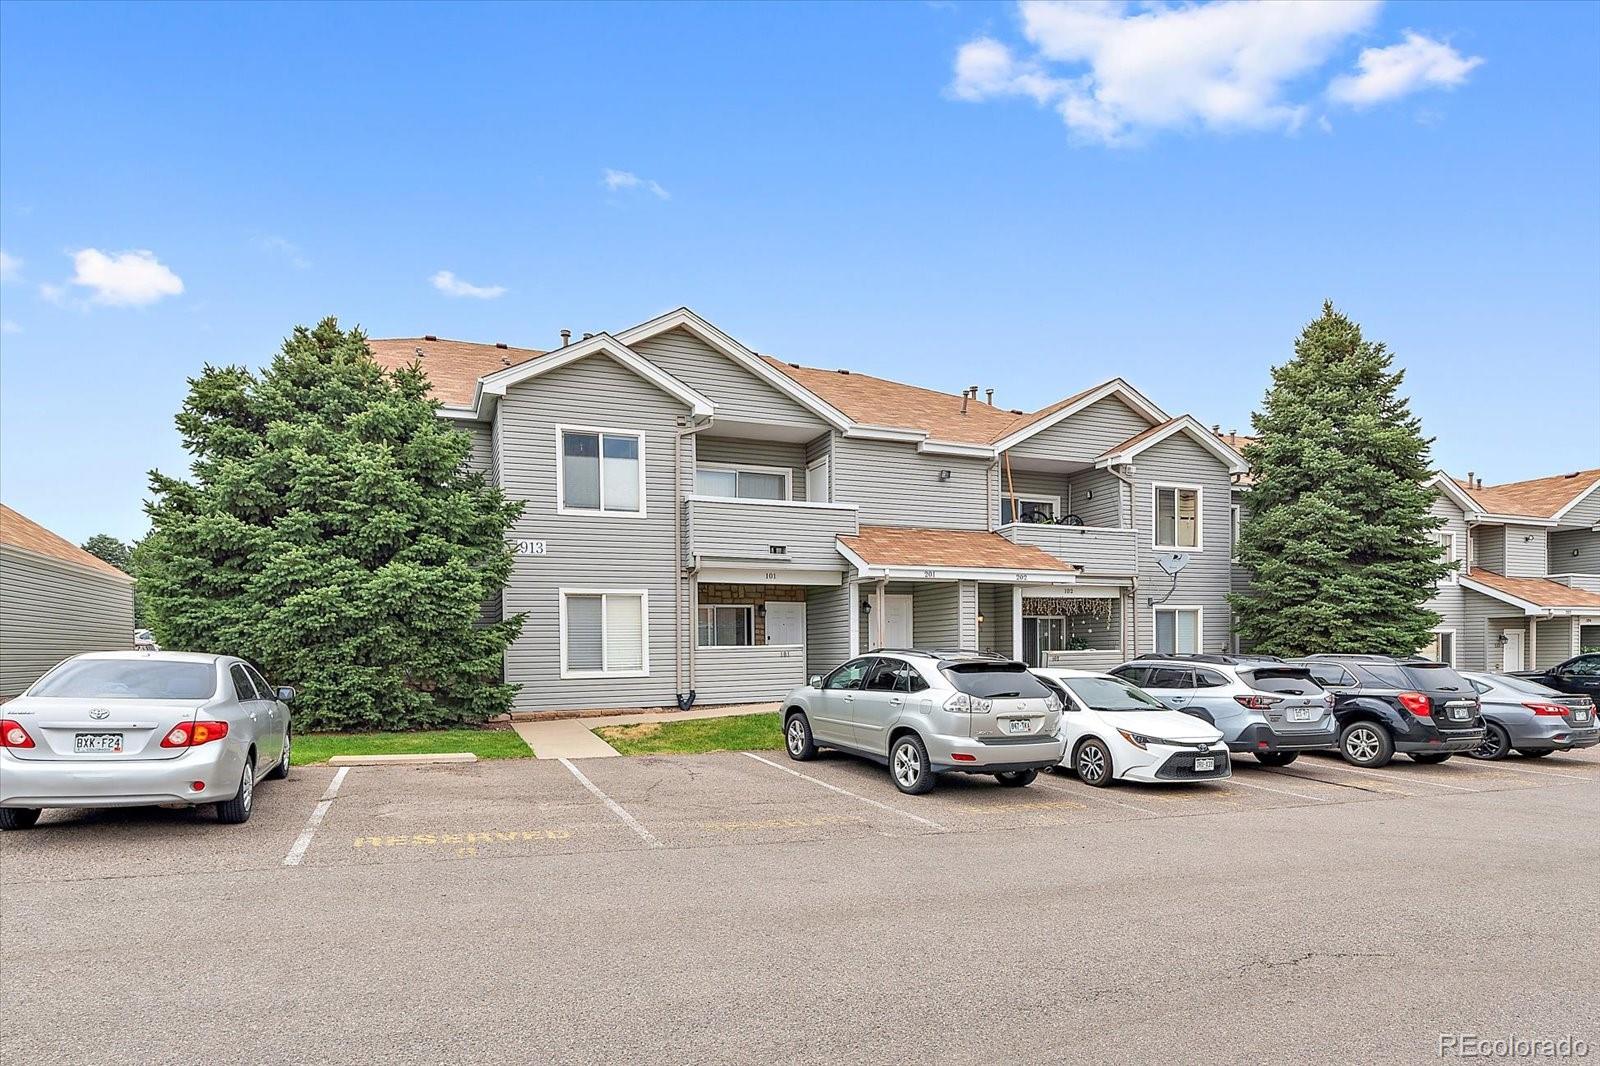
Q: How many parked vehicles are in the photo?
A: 7